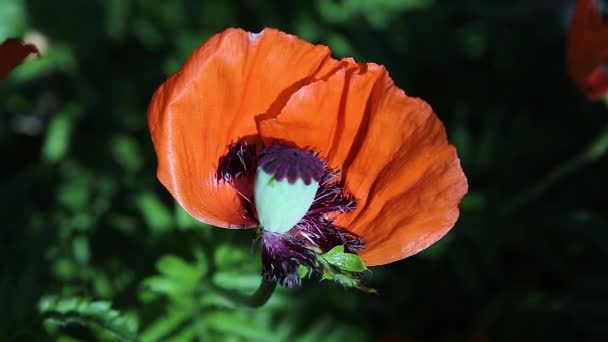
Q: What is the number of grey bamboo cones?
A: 0